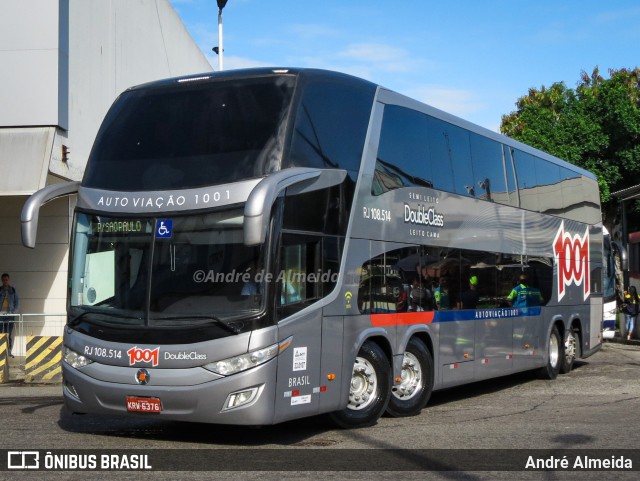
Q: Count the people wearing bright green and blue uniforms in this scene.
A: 2